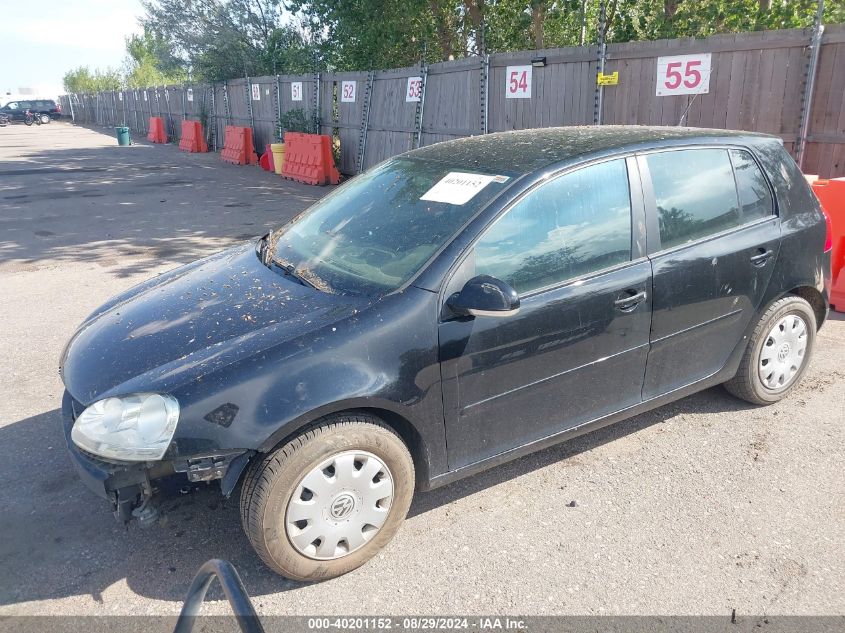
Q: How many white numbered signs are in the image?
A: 6